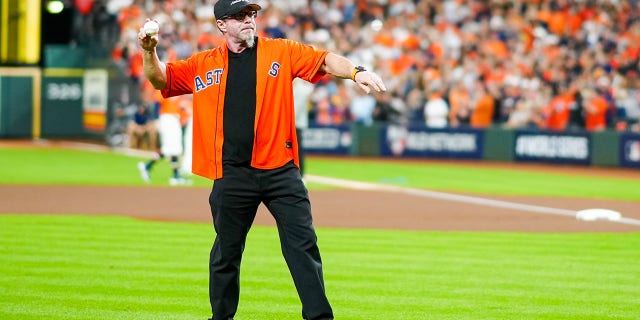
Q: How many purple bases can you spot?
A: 0